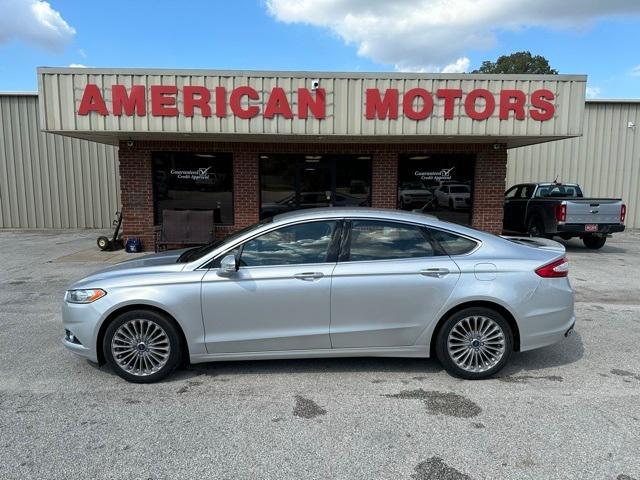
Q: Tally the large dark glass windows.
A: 3